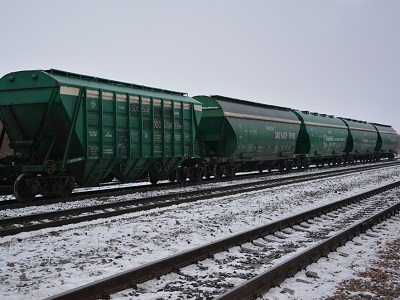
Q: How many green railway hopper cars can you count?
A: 5